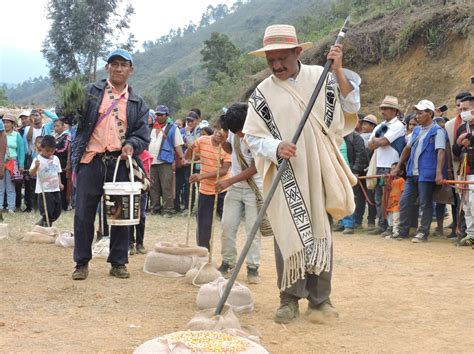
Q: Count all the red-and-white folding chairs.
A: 0